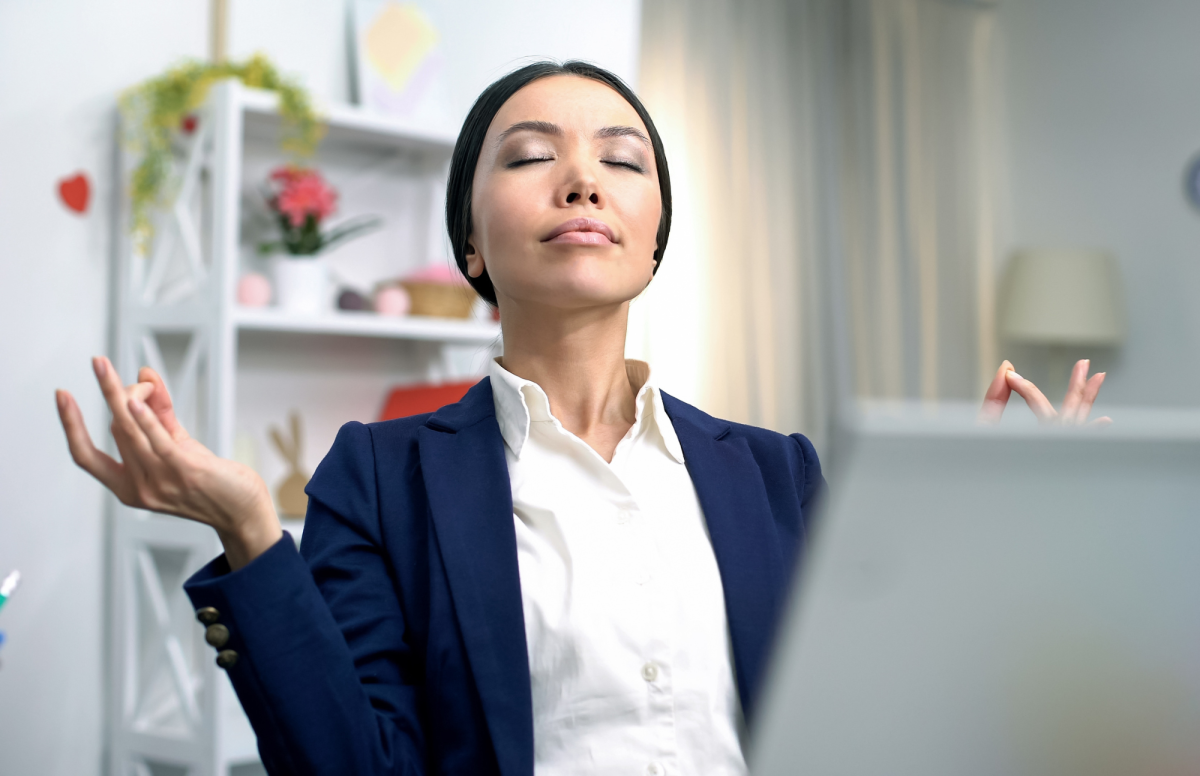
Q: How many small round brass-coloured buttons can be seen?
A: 3